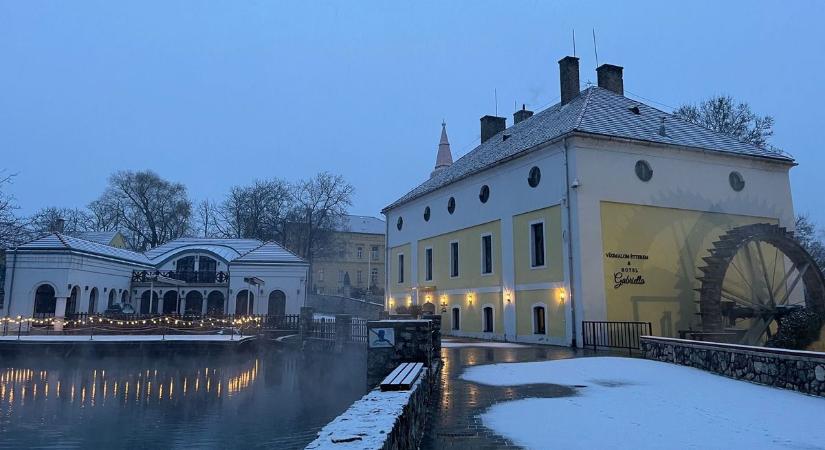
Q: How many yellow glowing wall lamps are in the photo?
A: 7